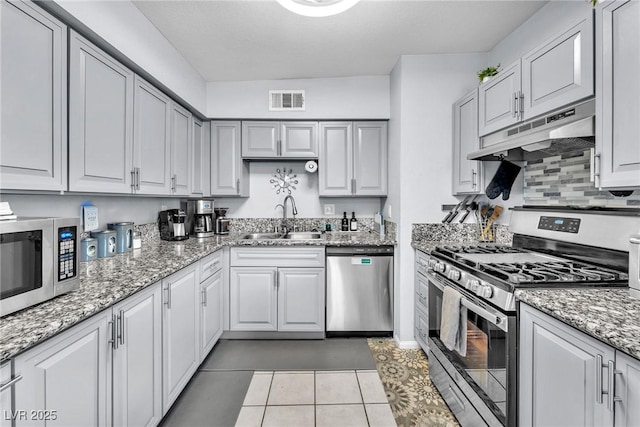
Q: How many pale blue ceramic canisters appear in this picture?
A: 3